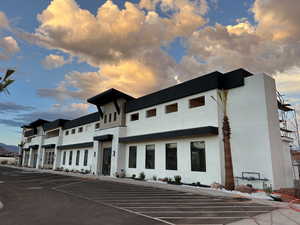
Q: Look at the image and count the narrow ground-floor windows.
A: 8